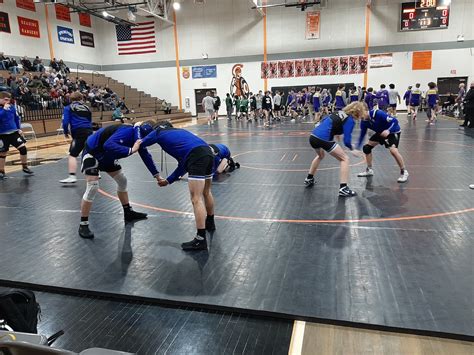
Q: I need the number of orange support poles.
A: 4